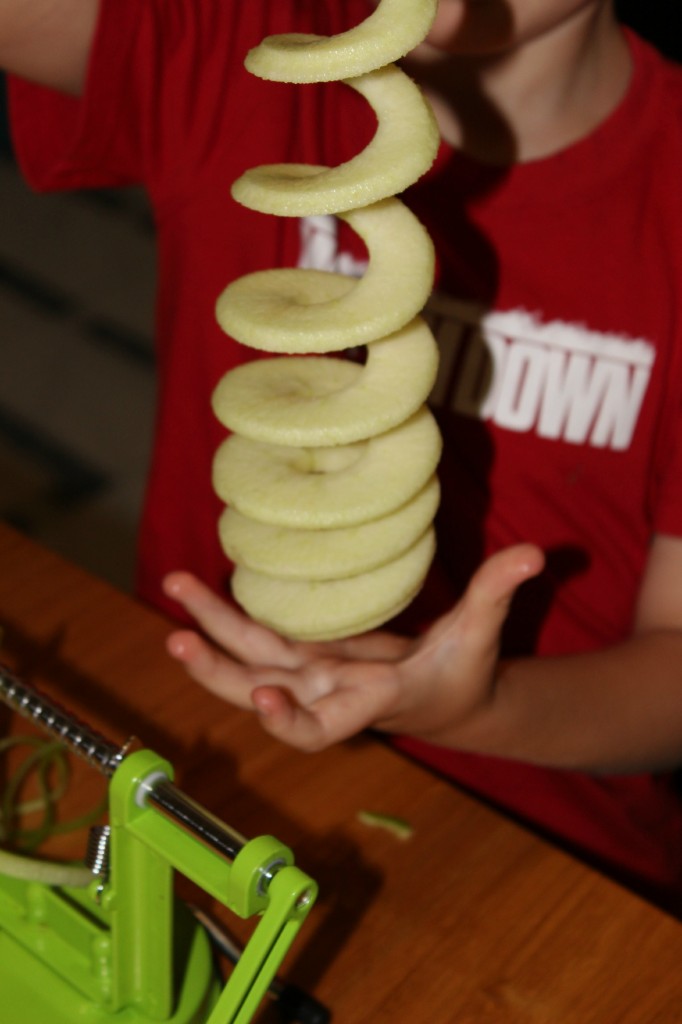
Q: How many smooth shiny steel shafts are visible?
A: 1